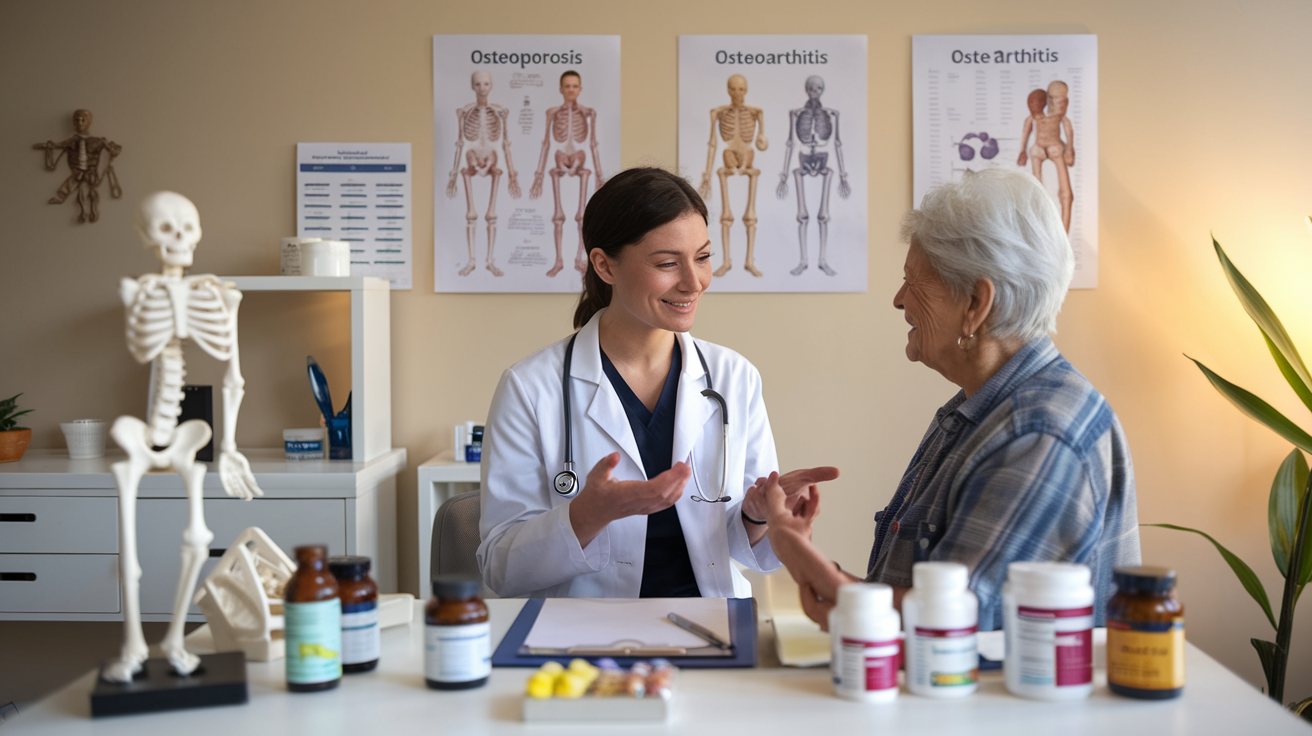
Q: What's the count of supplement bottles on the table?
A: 7